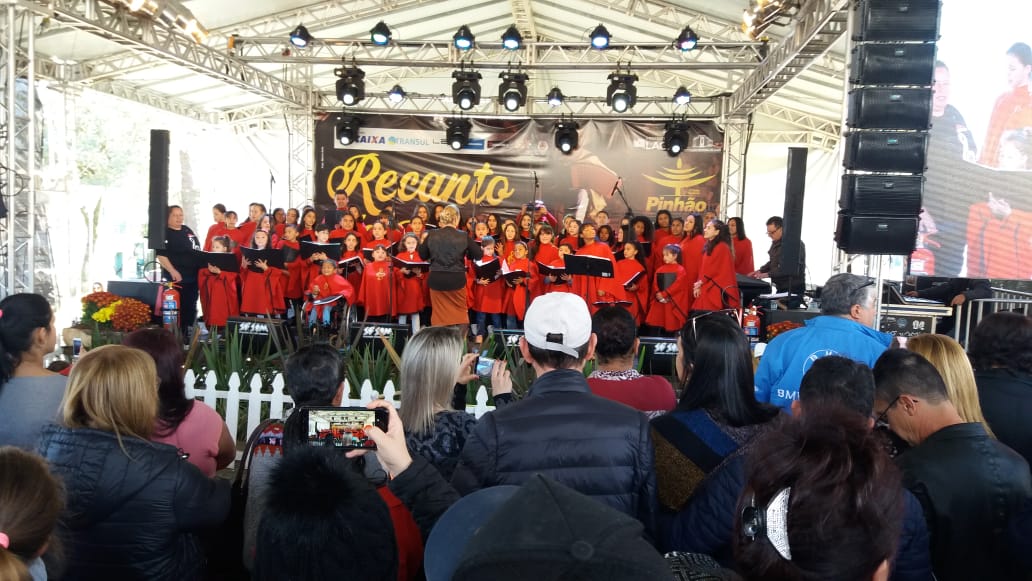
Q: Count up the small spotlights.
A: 9